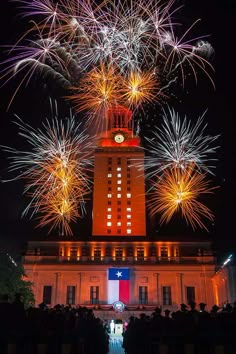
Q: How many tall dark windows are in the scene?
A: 6